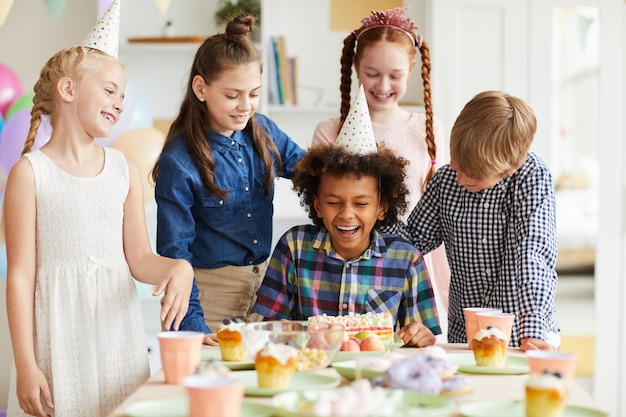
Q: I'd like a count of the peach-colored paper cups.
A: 5